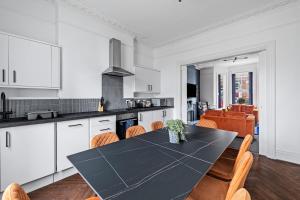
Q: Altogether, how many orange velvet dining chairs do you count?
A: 8